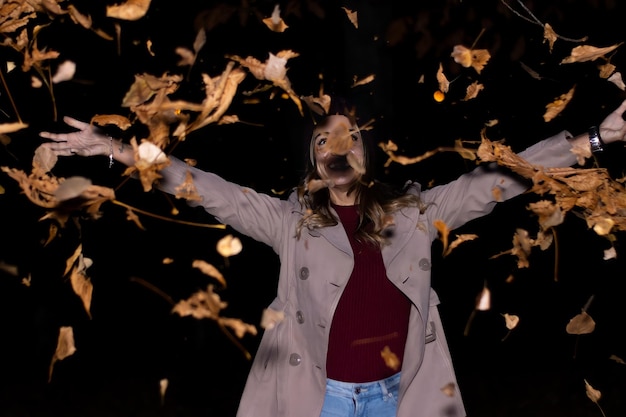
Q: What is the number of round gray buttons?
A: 4